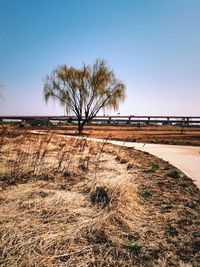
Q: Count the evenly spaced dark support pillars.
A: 5